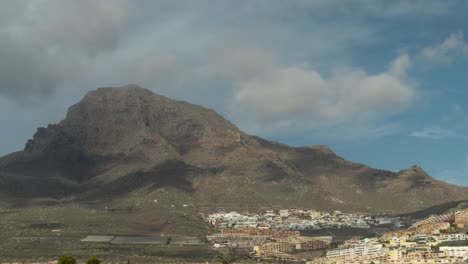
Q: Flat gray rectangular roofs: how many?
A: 3